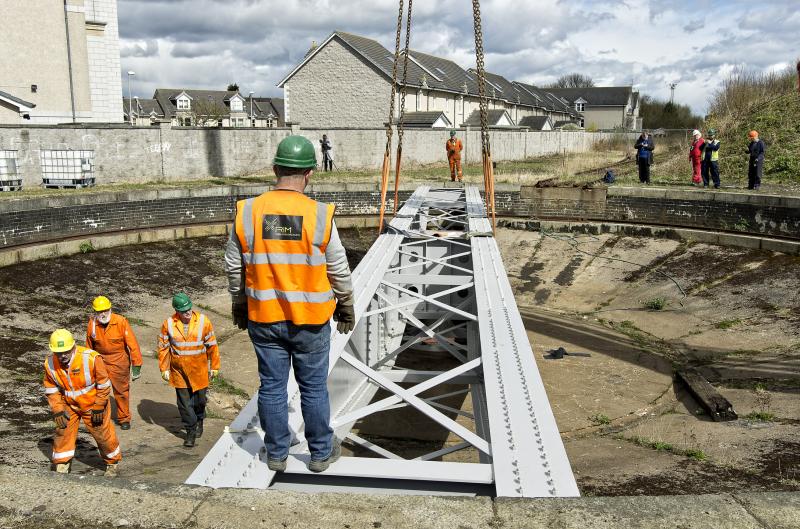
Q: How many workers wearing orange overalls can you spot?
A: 3